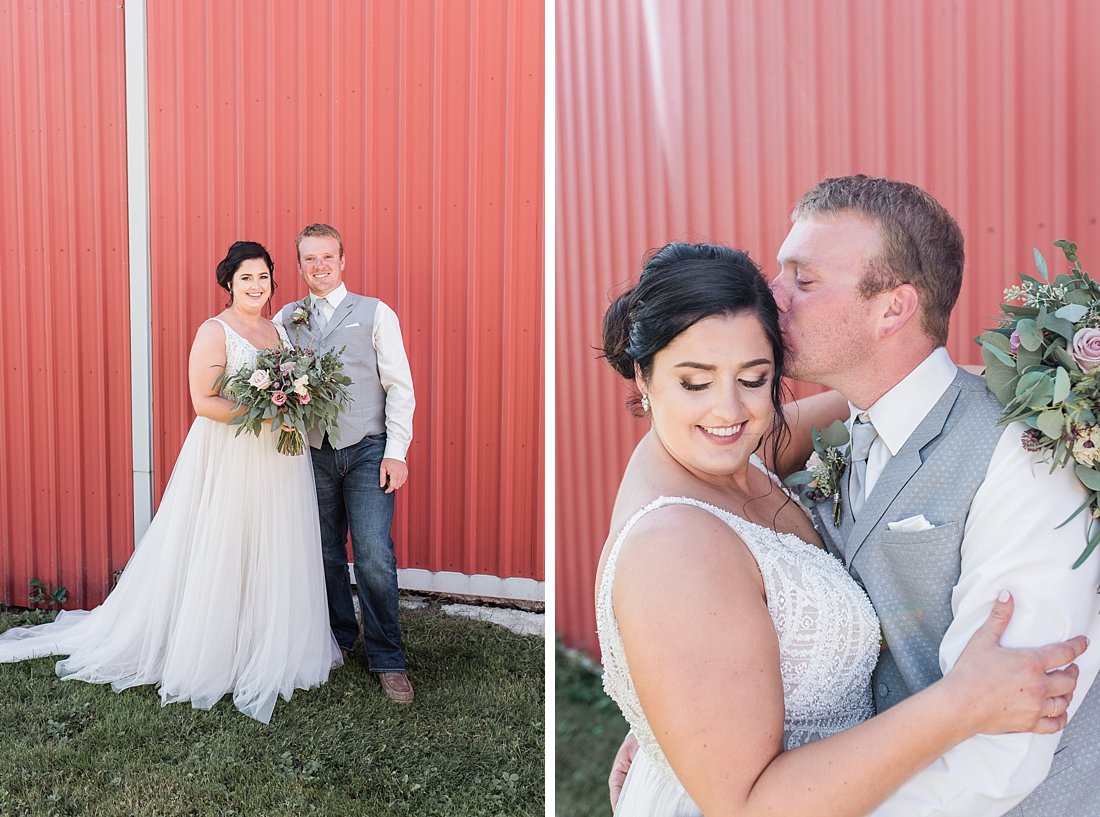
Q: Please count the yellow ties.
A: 0